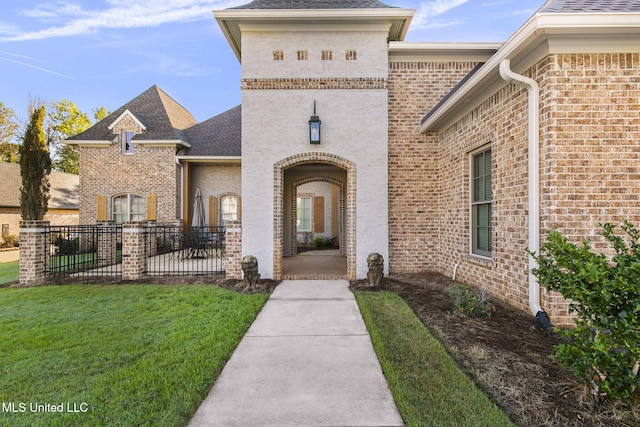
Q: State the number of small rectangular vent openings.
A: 4